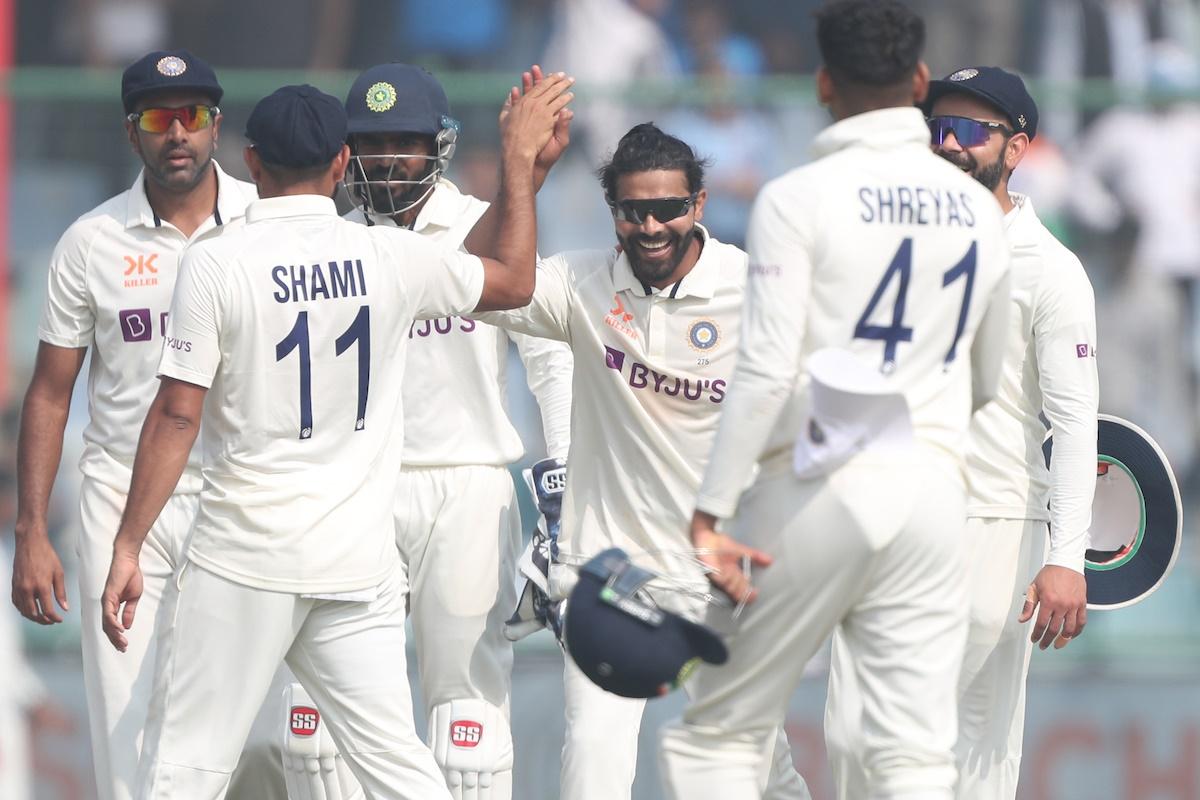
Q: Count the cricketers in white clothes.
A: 6